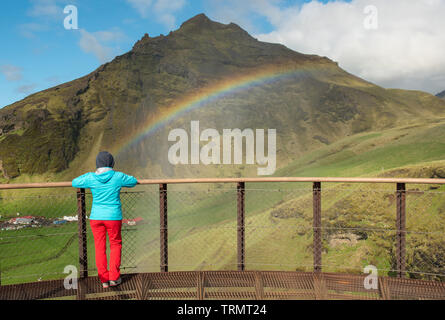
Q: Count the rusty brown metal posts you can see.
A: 5